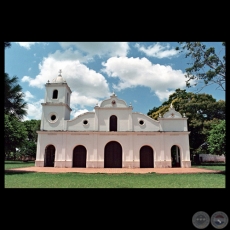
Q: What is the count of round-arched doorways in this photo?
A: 5